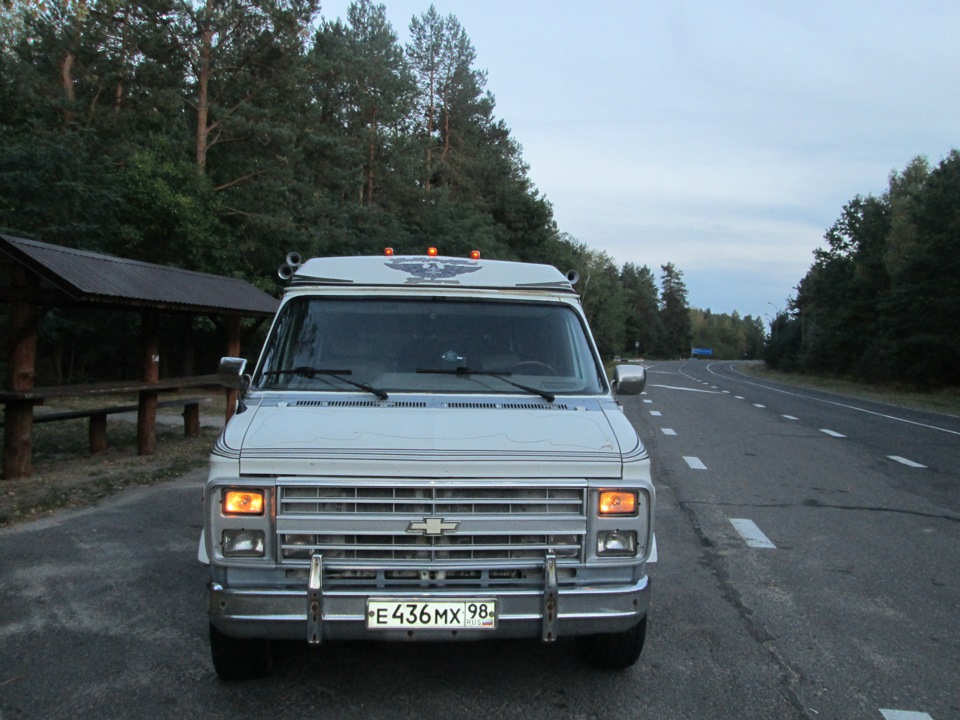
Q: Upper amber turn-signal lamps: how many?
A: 2